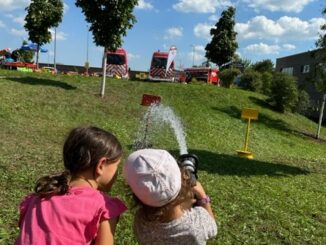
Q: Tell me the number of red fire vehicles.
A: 3